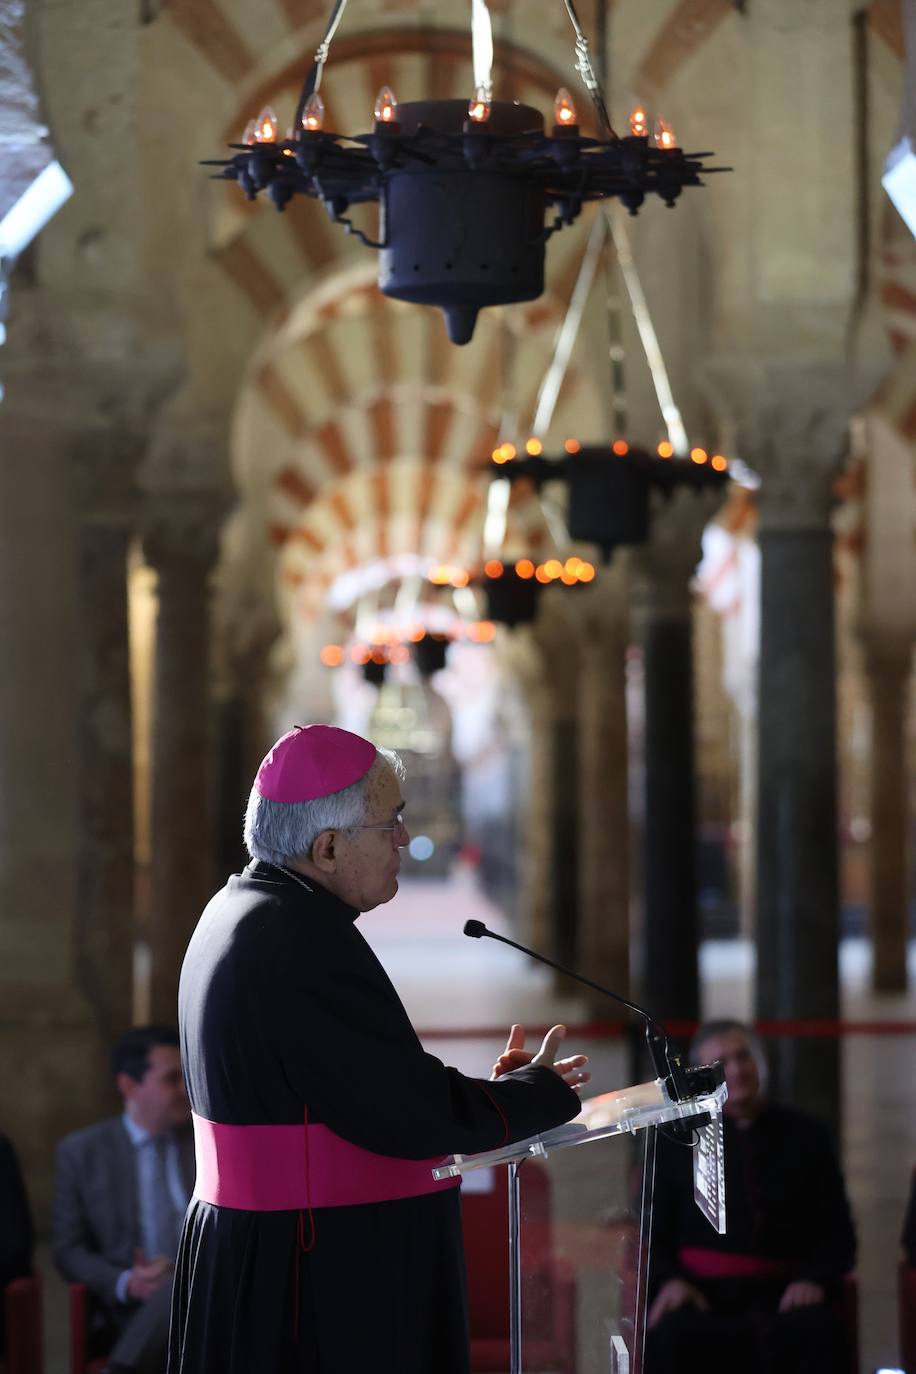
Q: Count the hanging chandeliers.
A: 5